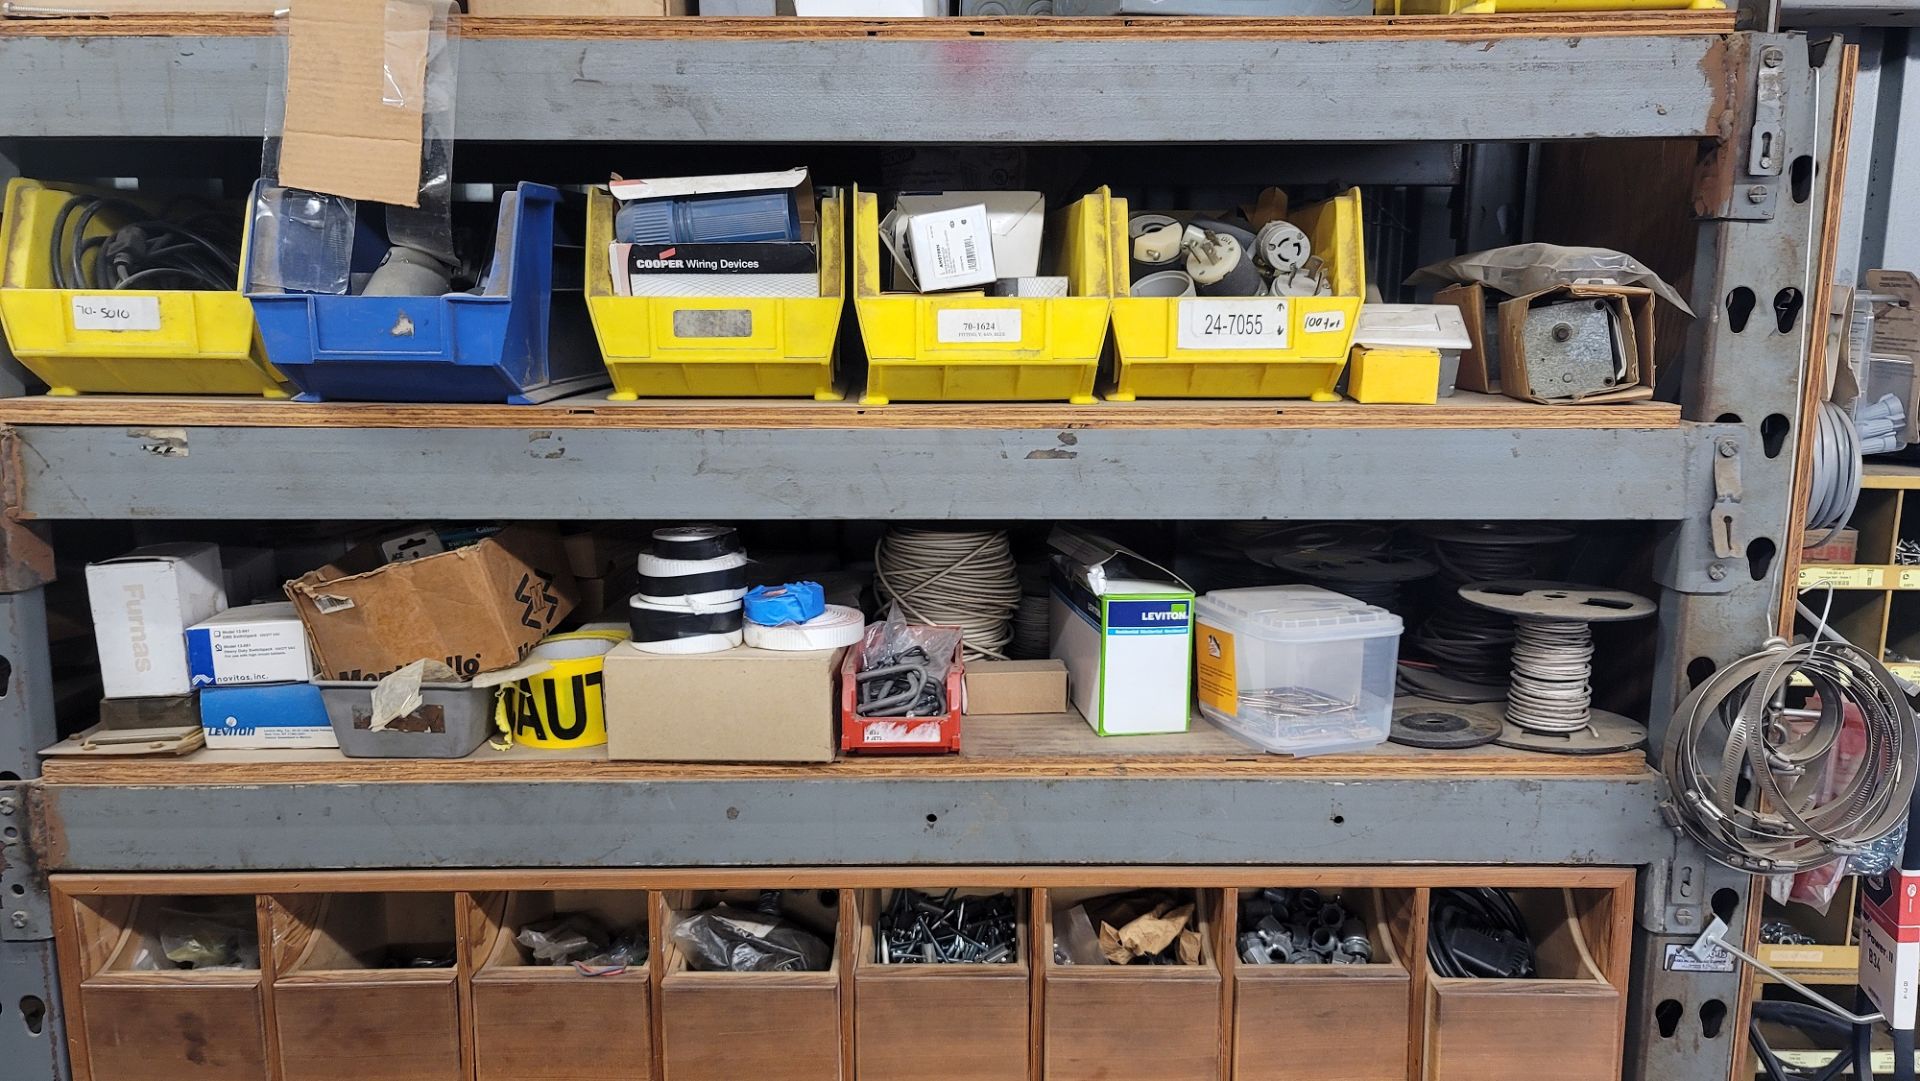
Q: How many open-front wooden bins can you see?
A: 8